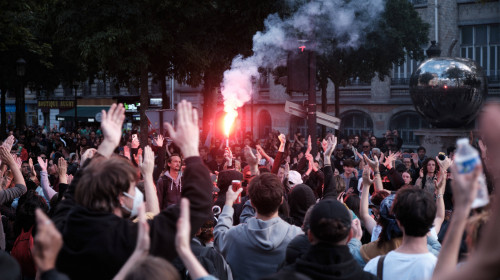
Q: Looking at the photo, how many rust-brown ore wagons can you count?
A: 0